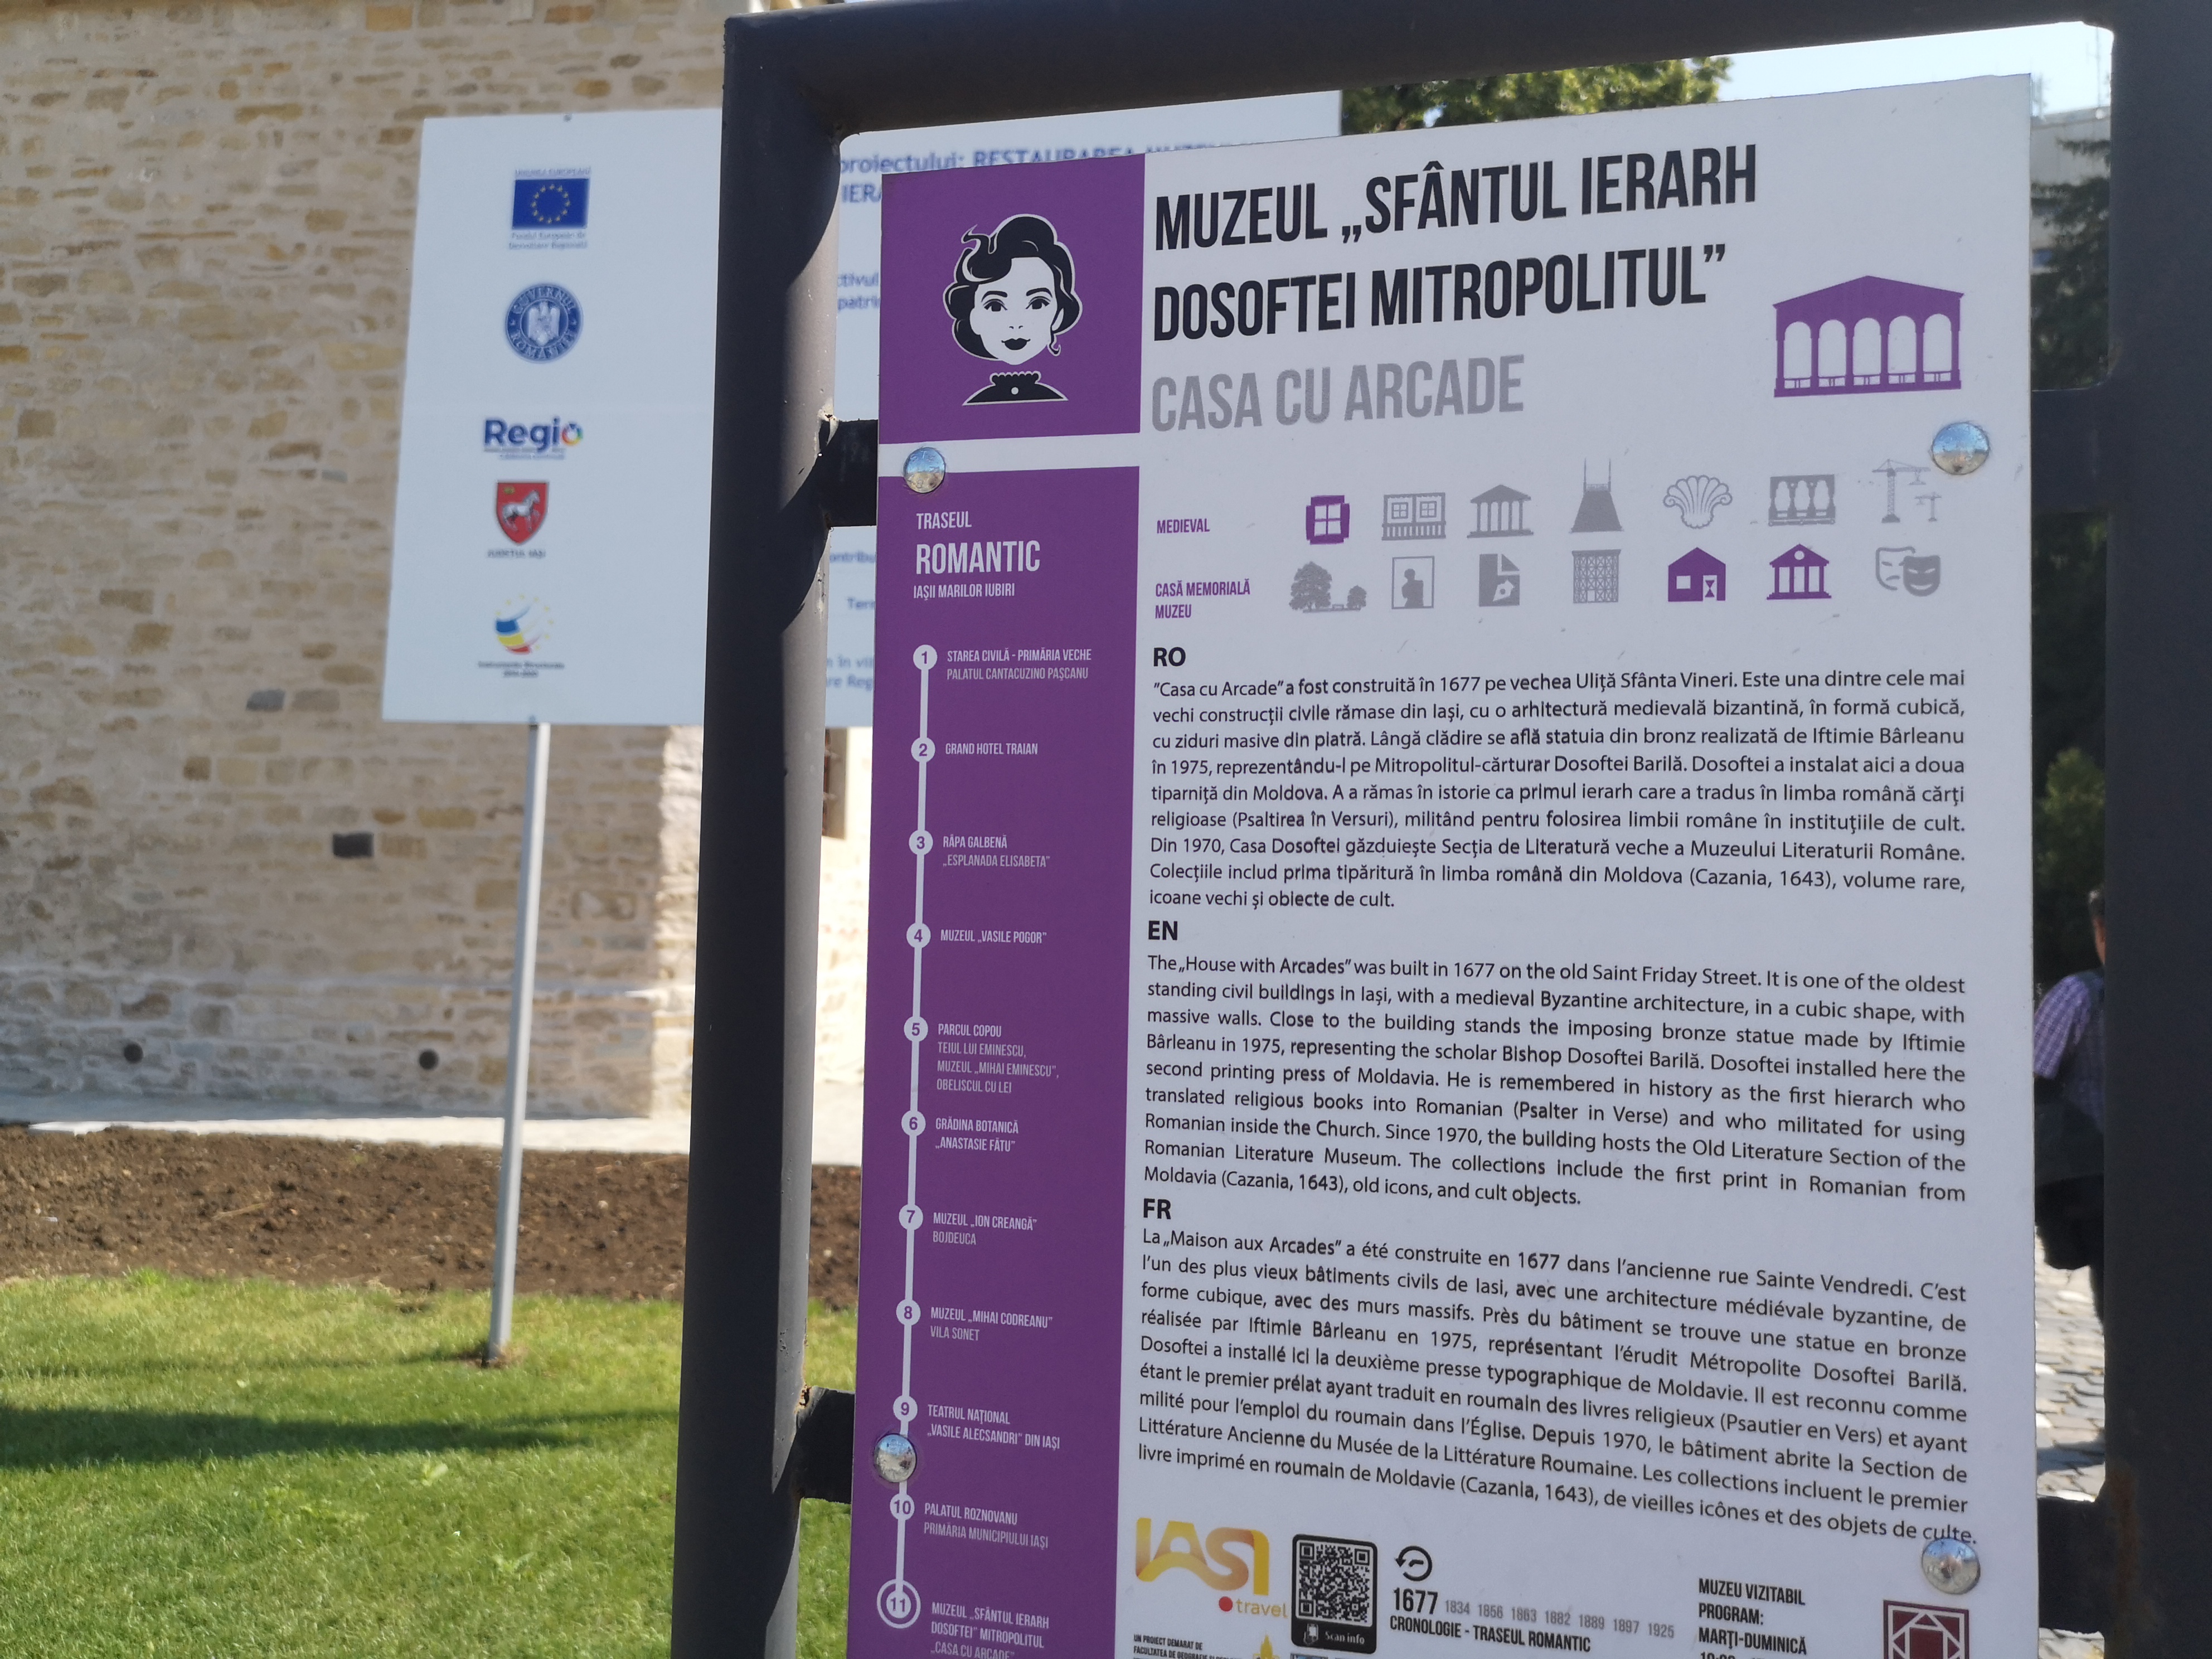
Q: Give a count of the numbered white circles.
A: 11